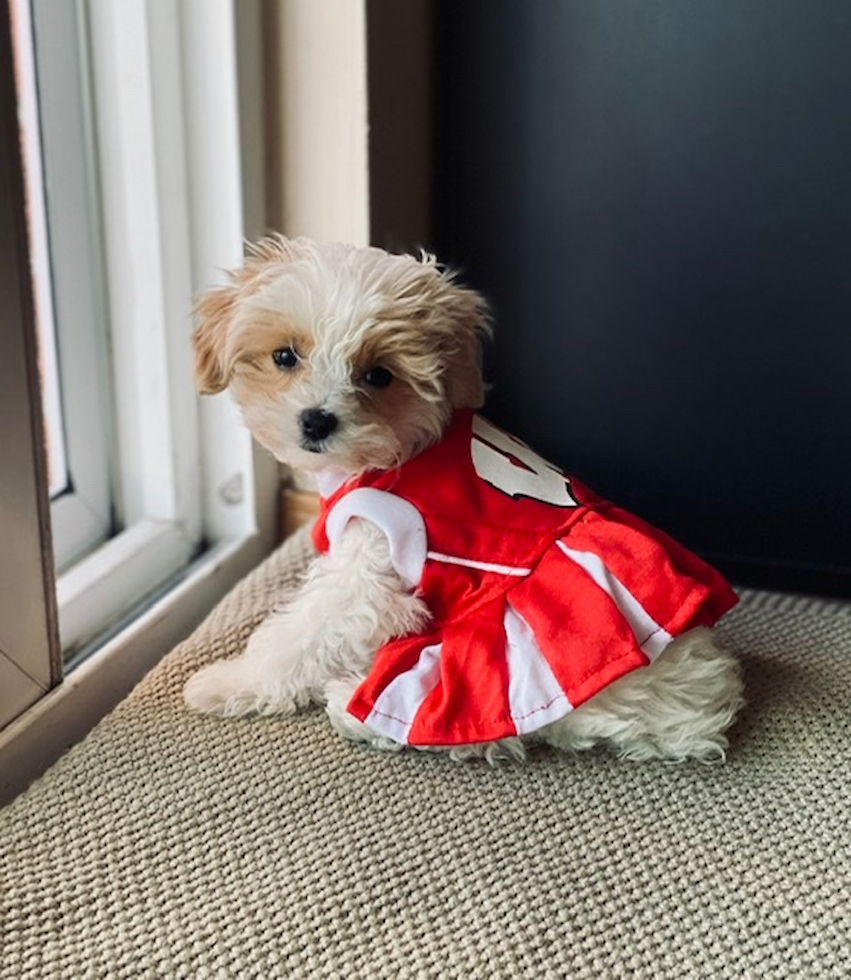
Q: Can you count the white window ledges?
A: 1